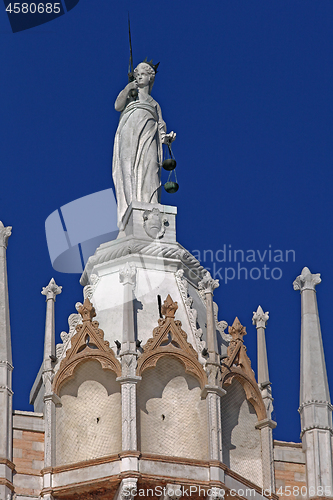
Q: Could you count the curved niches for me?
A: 3